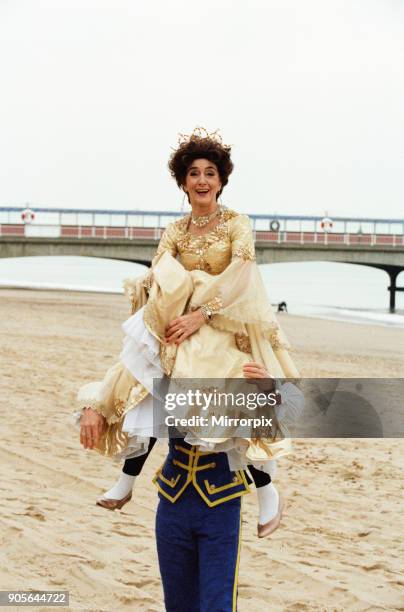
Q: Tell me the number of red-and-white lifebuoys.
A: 2